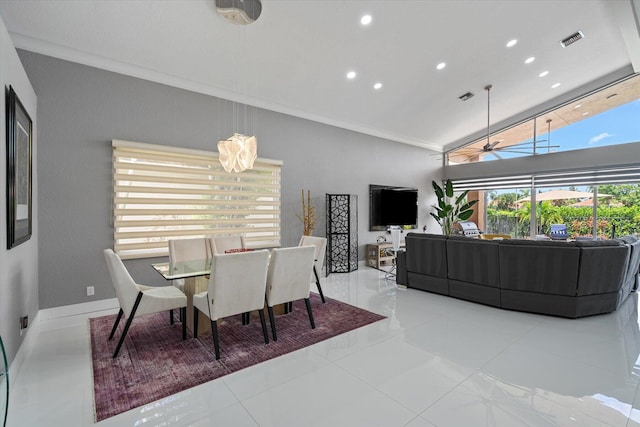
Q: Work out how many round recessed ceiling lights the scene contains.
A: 8